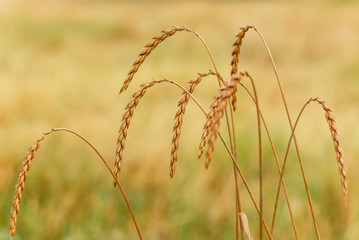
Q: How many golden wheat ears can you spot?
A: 8